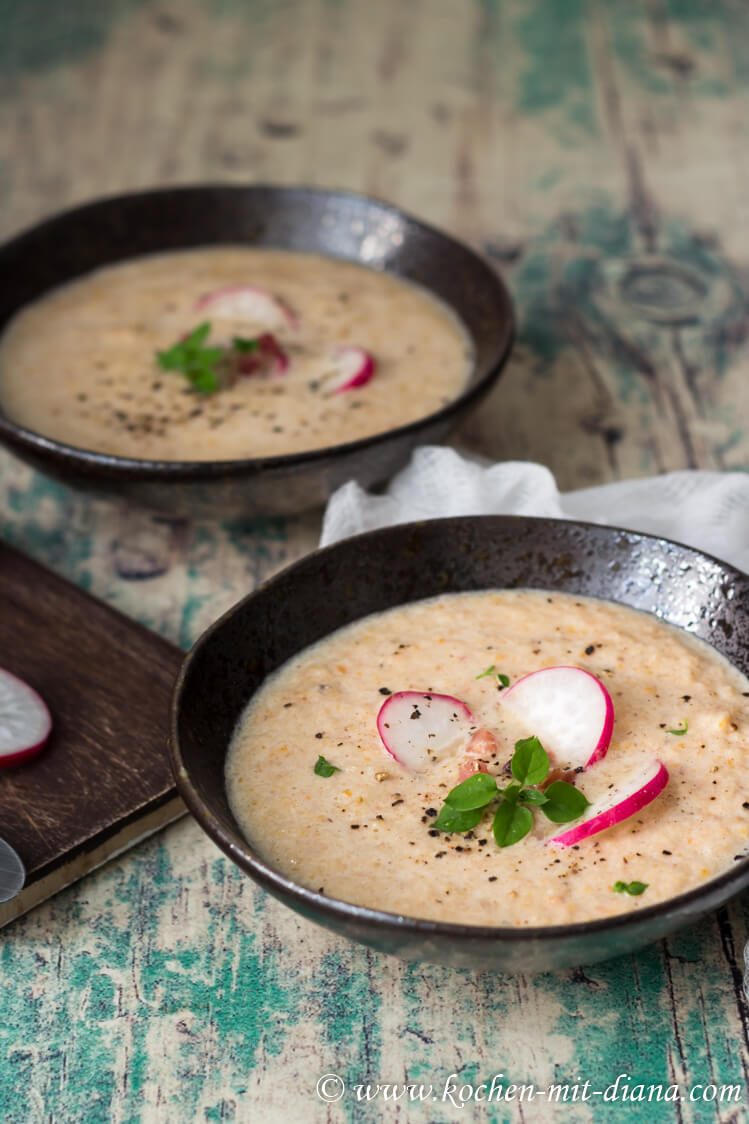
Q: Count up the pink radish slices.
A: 6